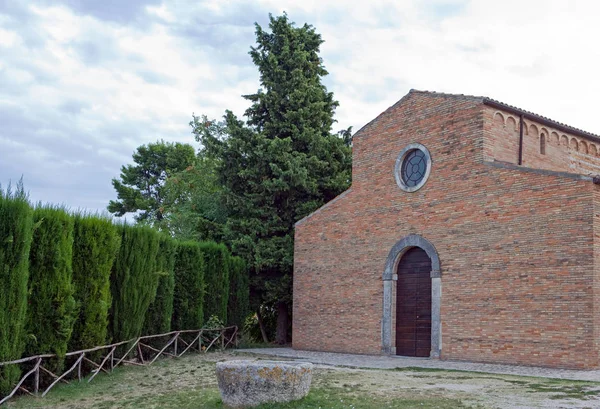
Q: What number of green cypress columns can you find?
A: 8